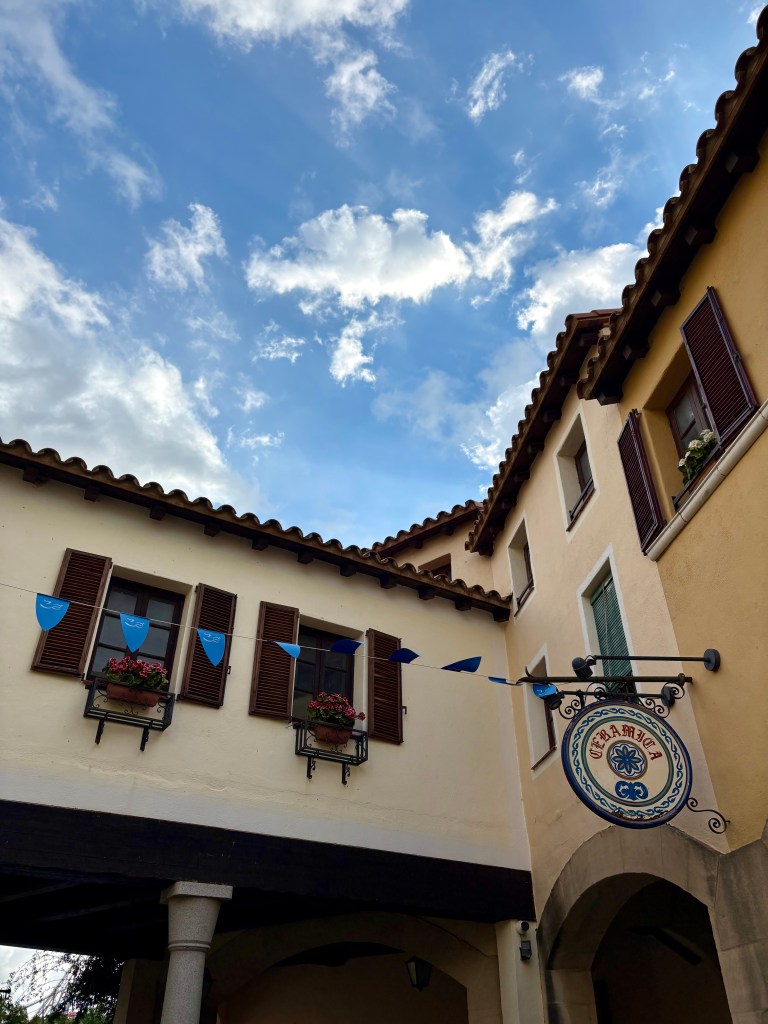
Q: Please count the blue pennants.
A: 9